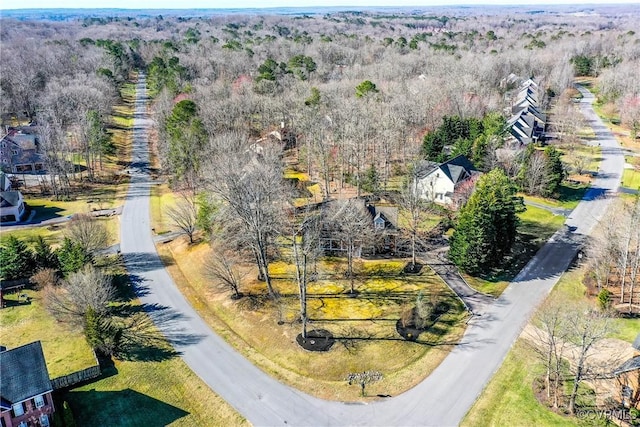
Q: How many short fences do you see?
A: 1